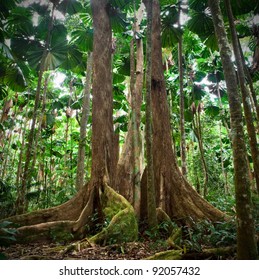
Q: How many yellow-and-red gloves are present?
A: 0